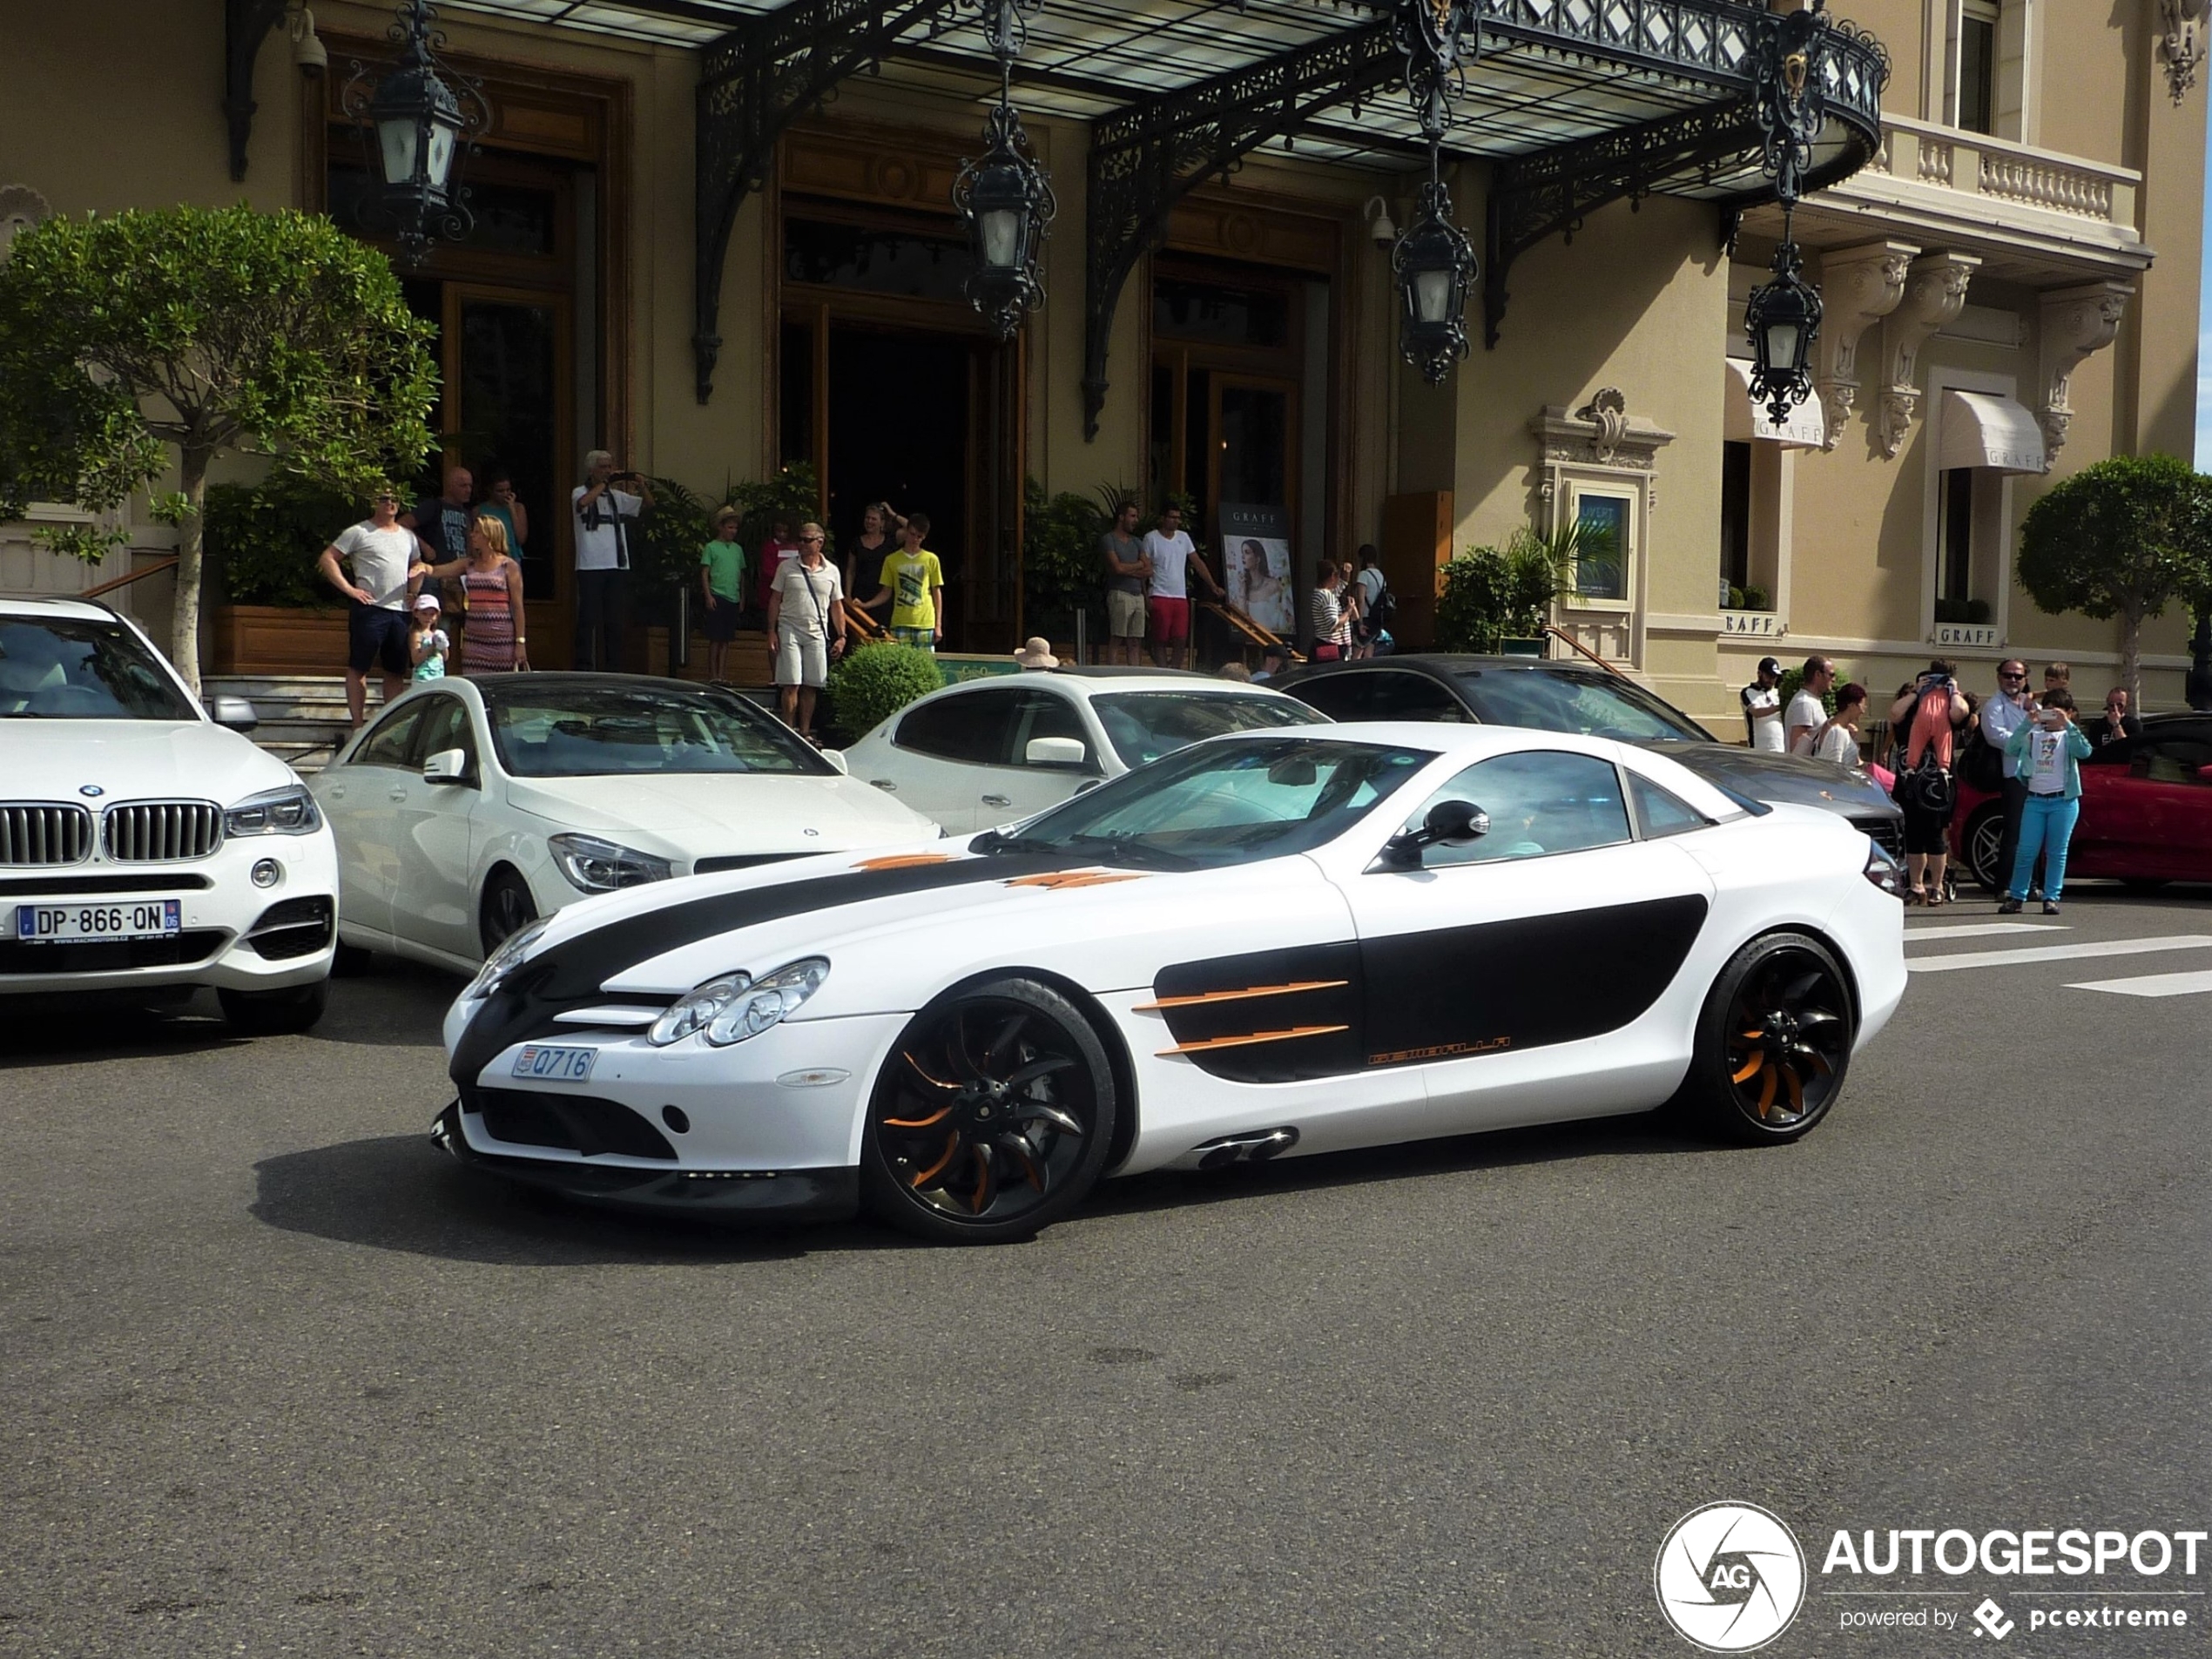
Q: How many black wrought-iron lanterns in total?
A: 4